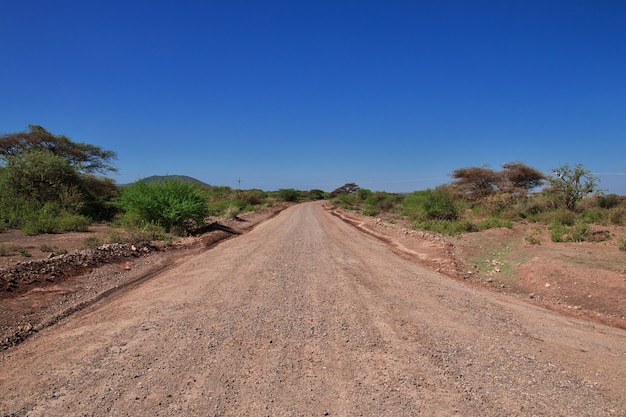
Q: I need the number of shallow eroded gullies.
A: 2